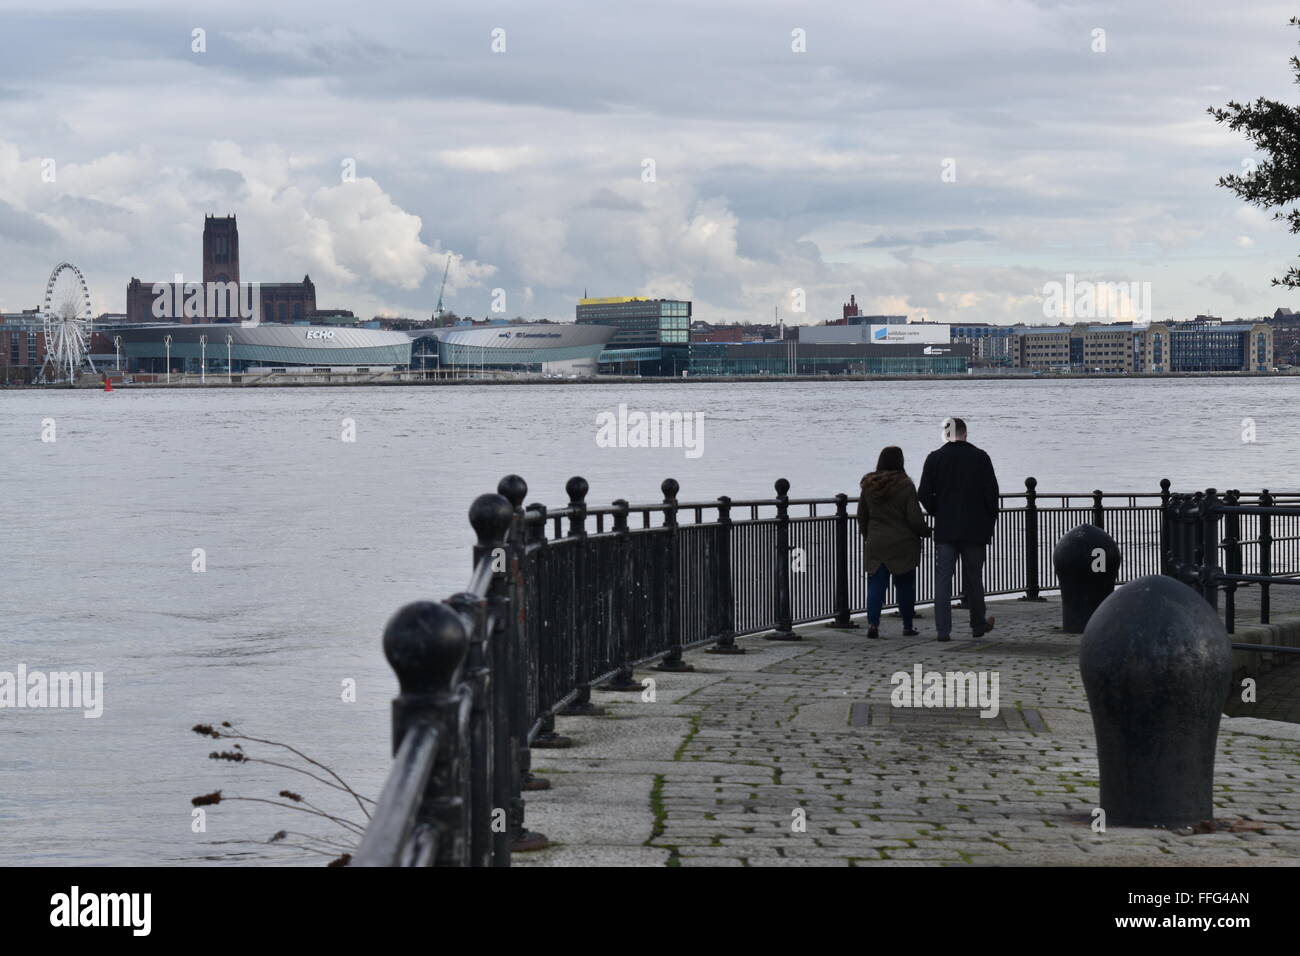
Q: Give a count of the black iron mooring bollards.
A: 2